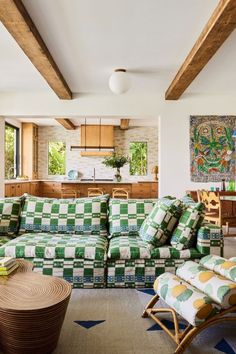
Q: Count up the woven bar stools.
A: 3